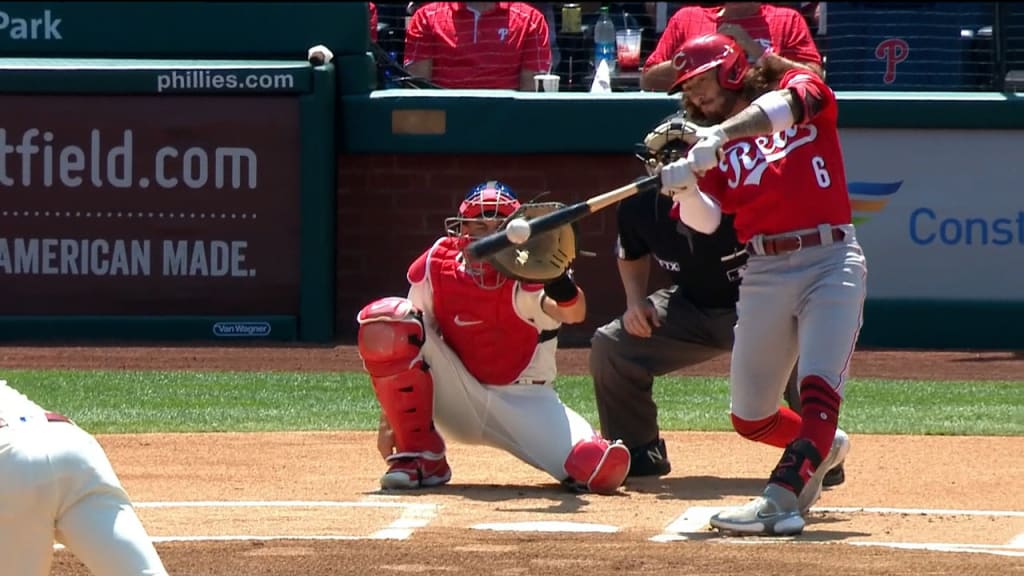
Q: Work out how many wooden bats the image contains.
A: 1